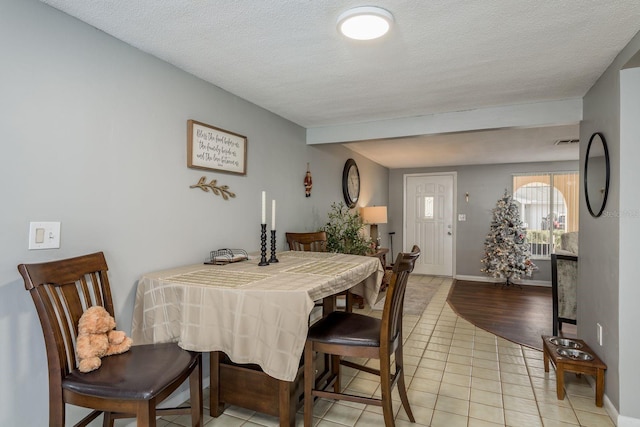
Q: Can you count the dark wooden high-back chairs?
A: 3